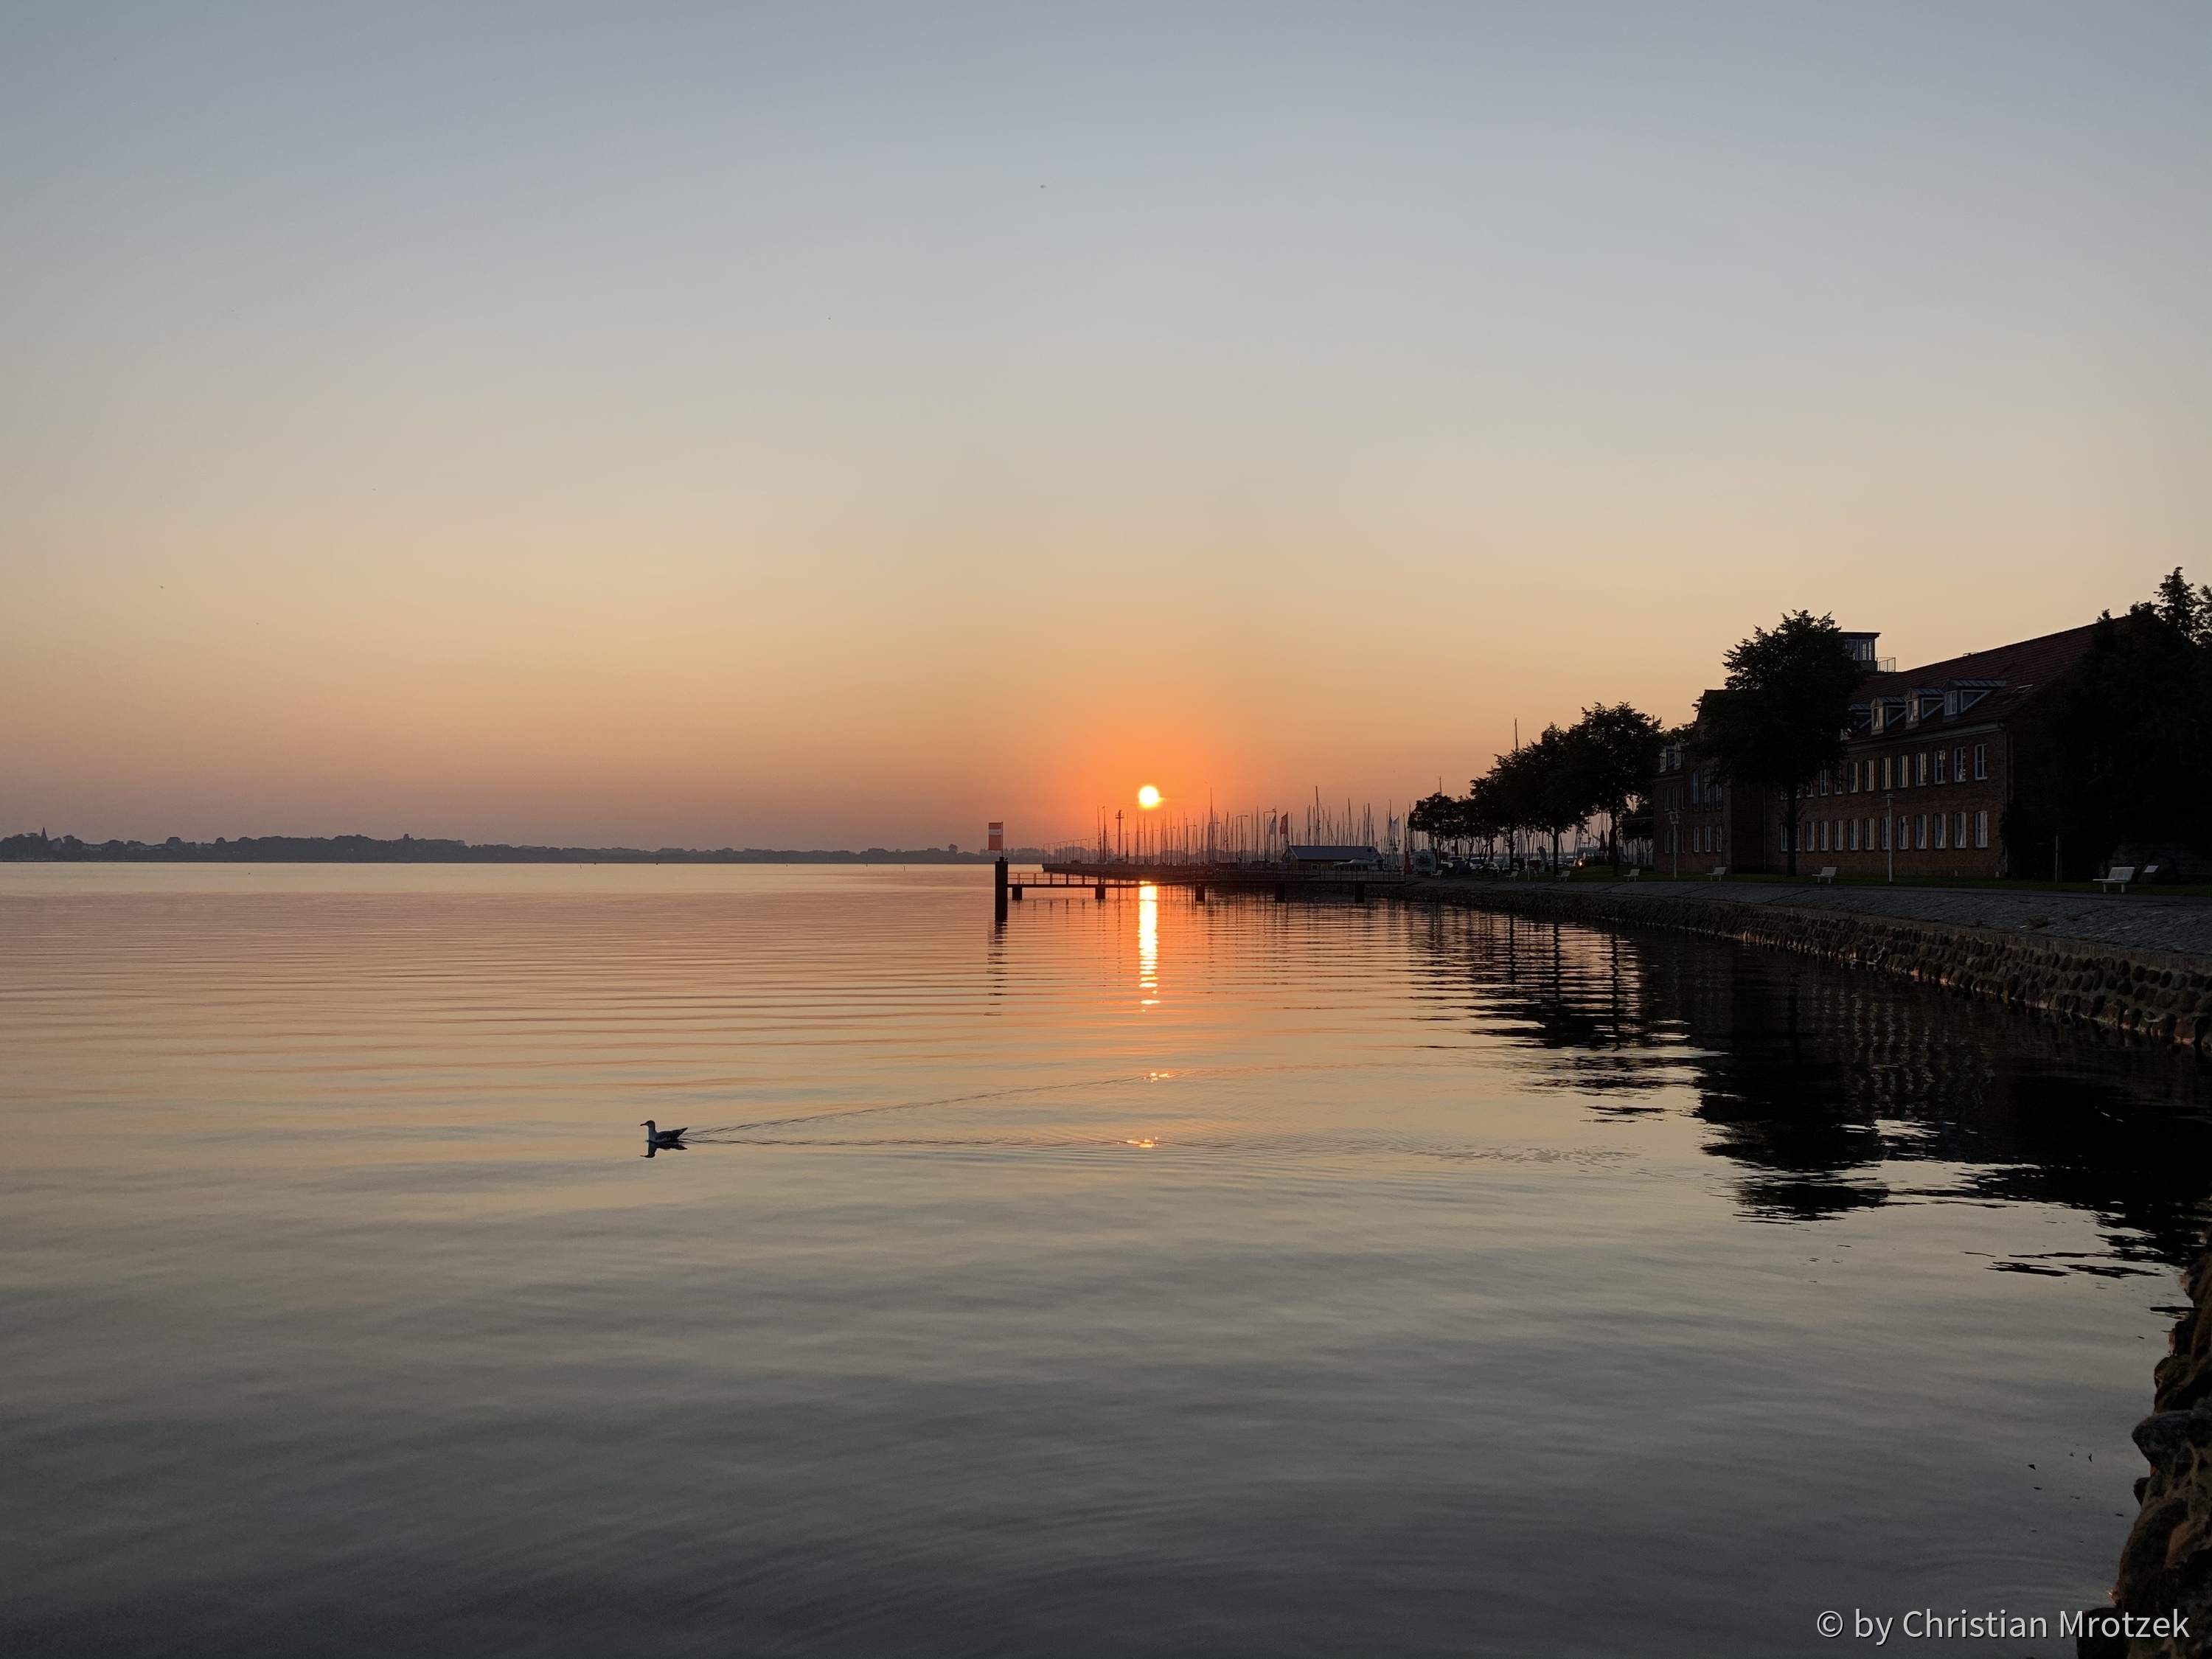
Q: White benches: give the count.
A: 7